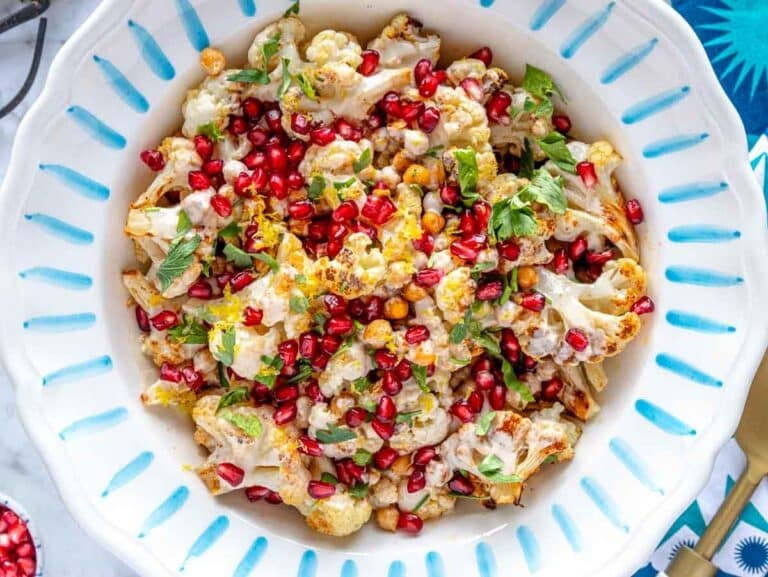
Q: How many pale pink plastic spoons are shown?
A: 0